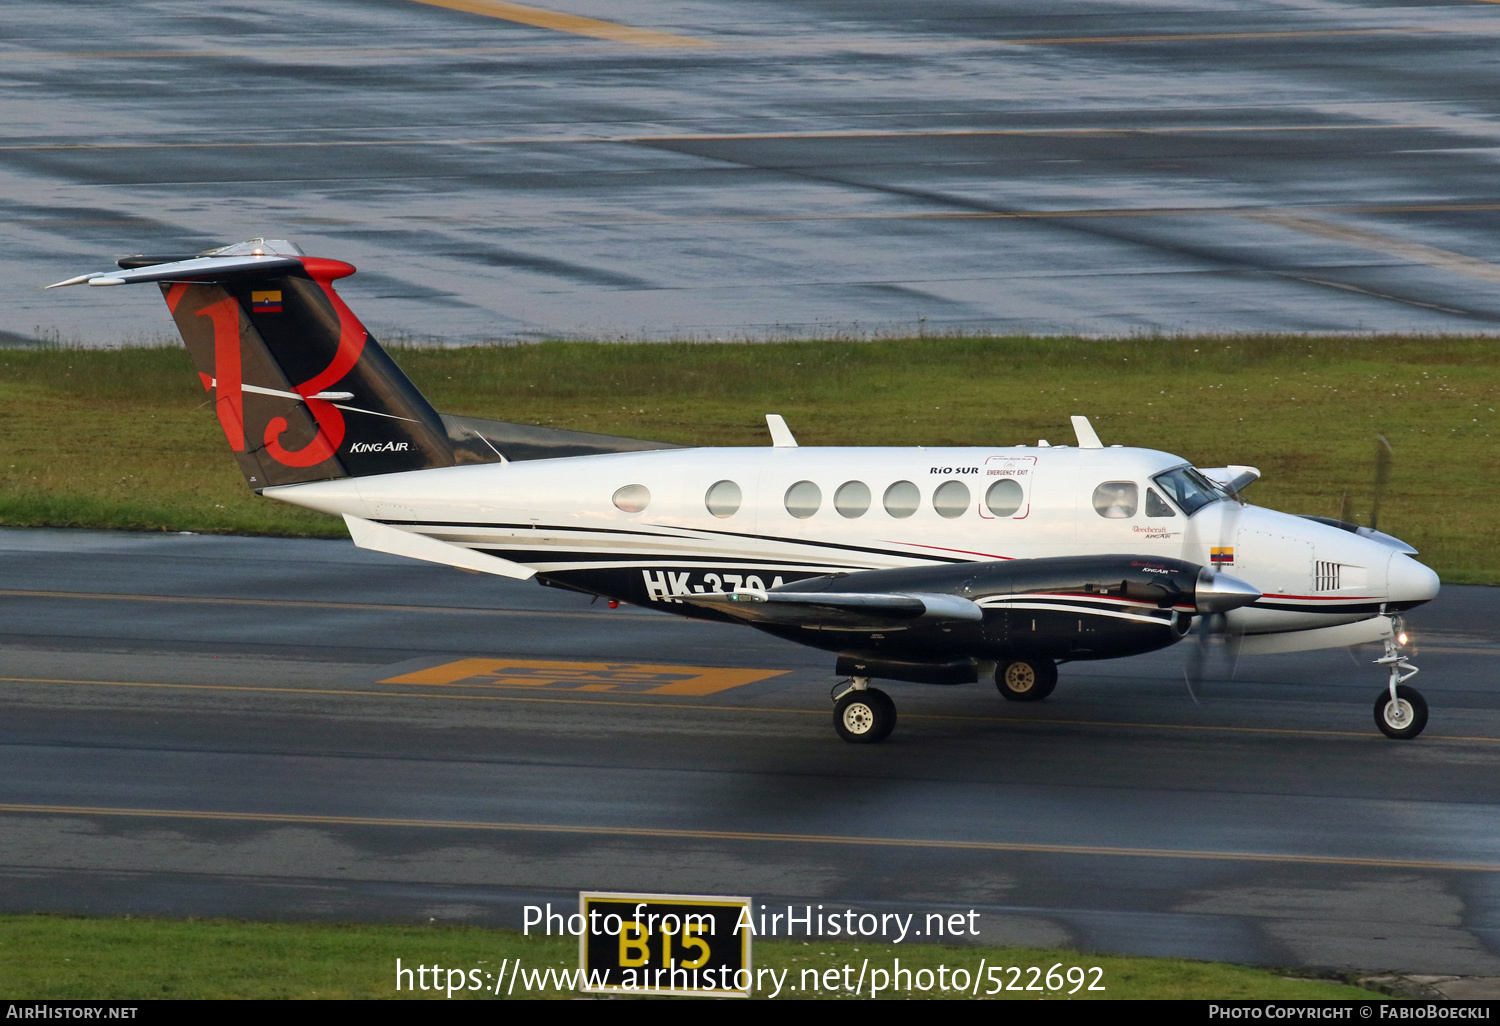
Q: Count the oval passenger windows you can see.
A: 7